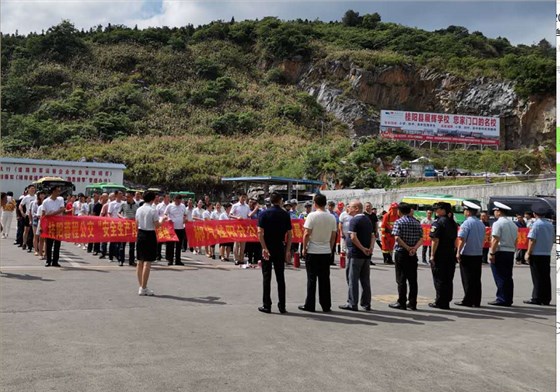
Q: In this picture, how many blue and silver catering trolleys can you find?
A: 0